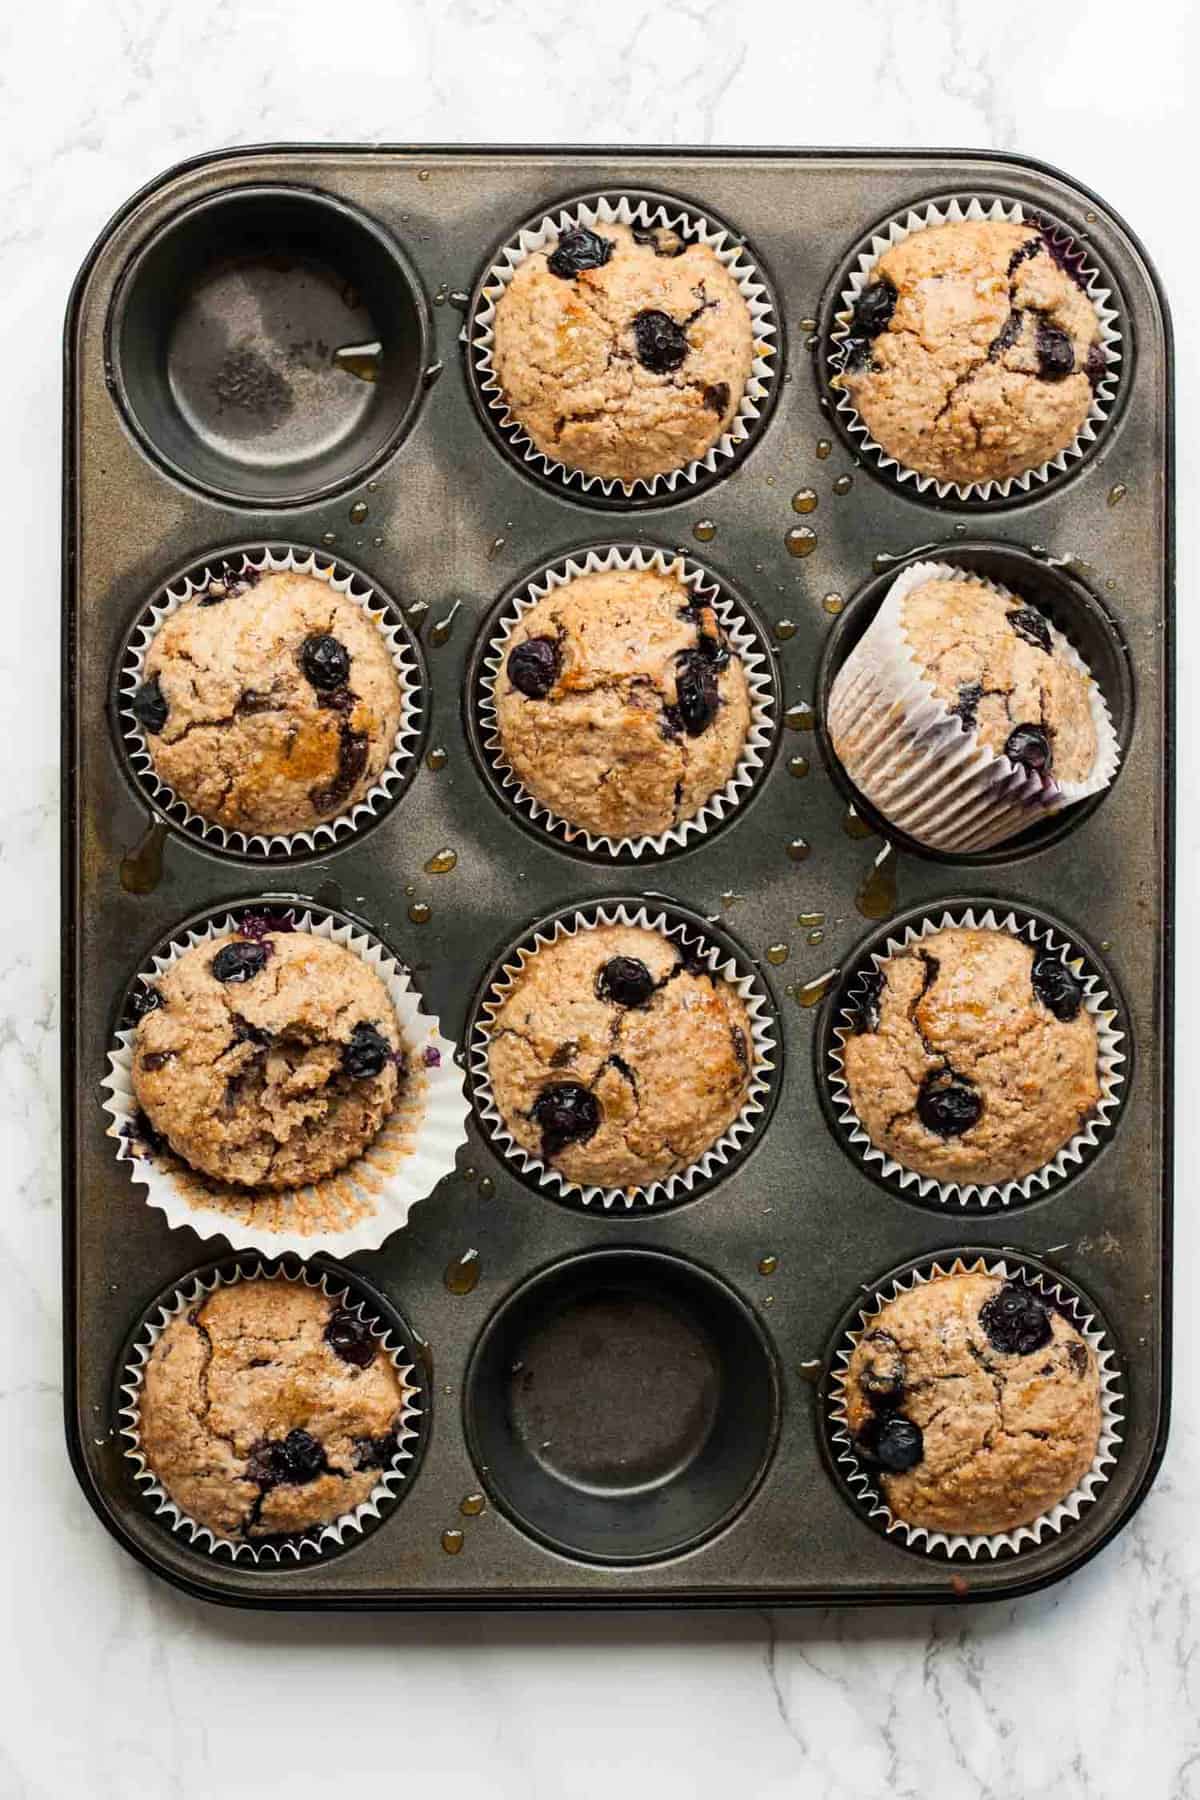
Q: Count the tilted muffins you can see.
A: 1